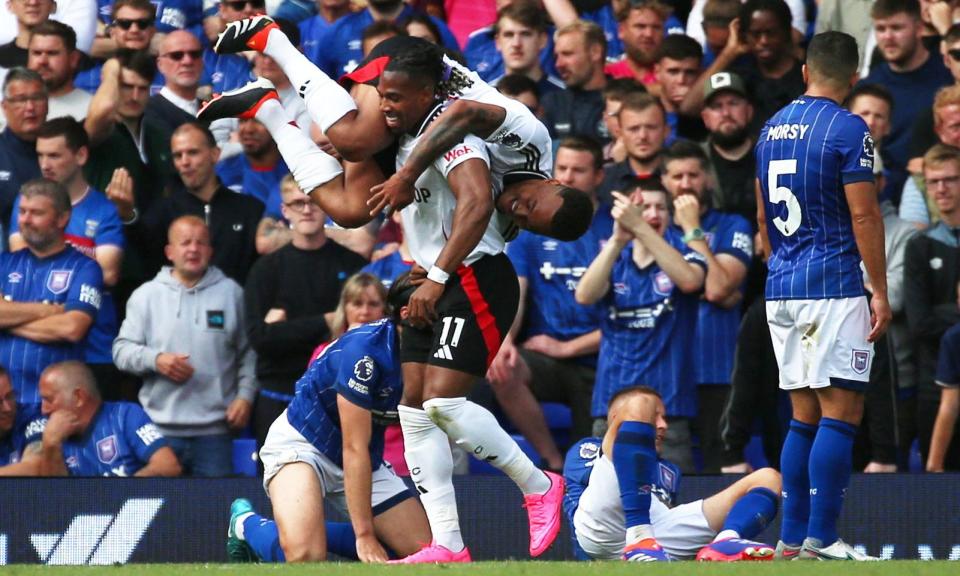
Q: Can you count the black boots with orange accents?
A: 2